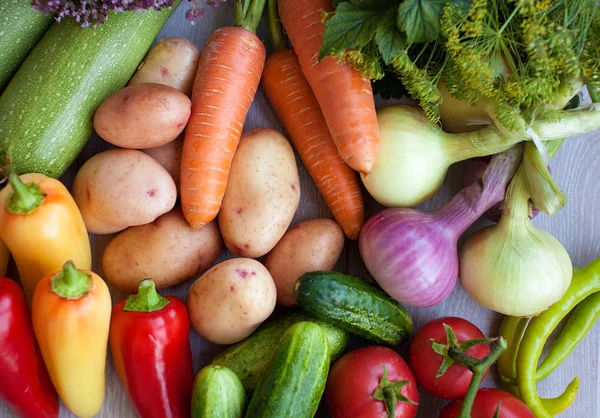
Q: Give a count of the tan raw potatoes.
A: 8